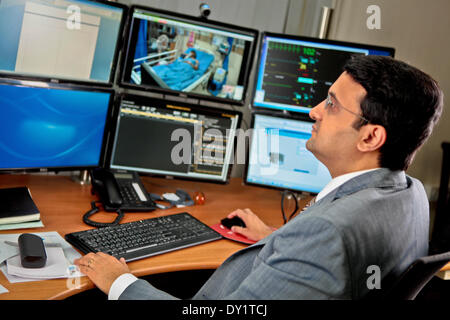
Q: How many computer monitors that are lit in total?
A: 6